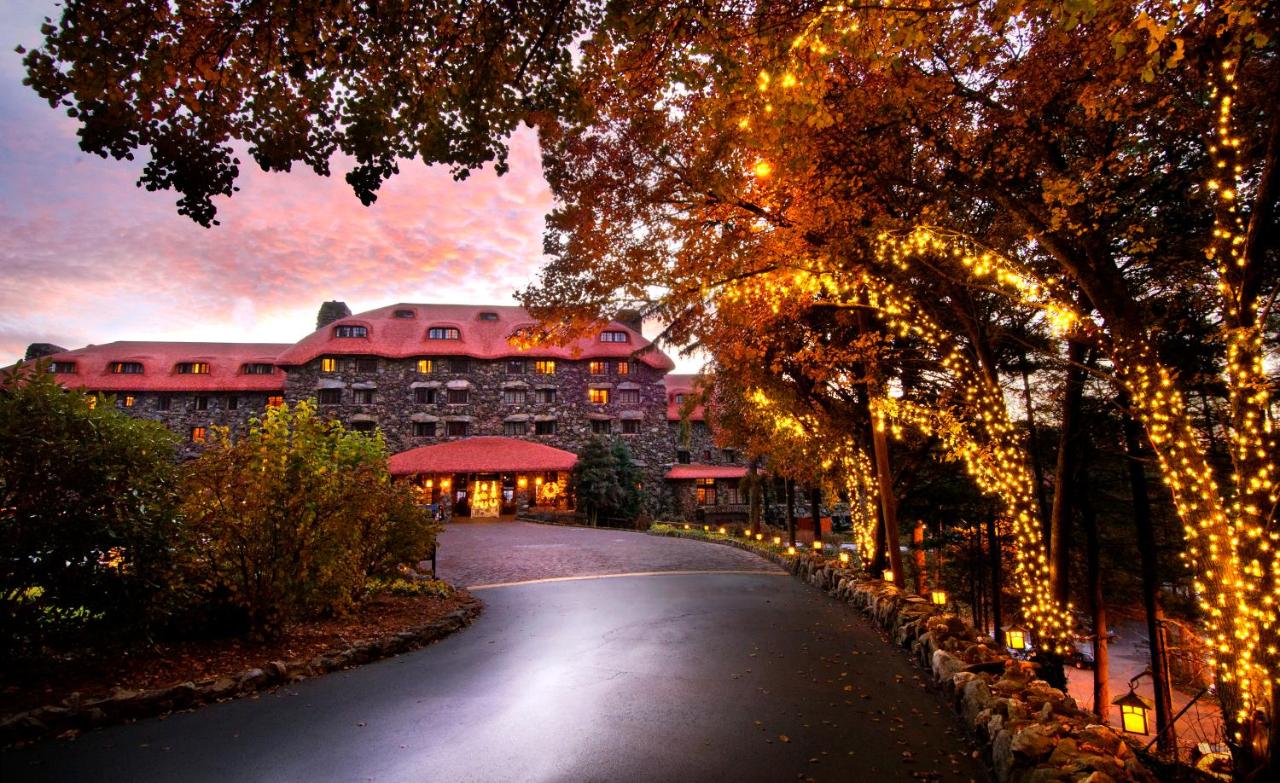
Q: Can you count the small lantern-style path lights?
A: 13